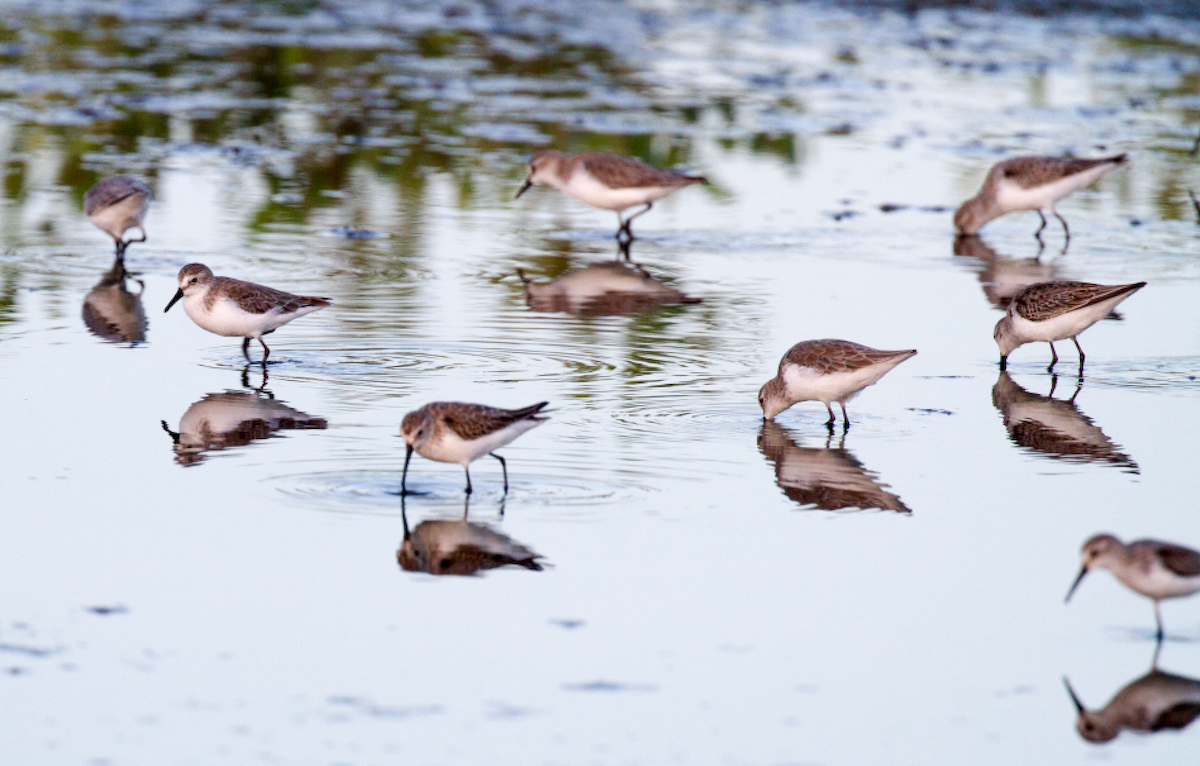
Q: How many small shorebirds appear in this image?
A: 8